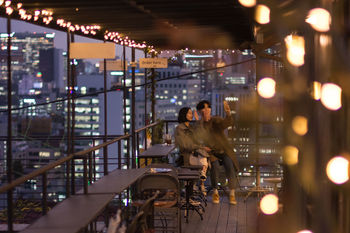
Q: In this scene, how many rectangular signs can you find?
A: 2